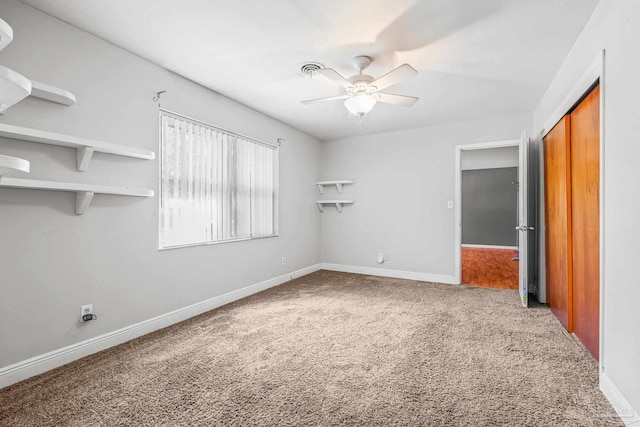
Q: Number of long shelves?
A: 2